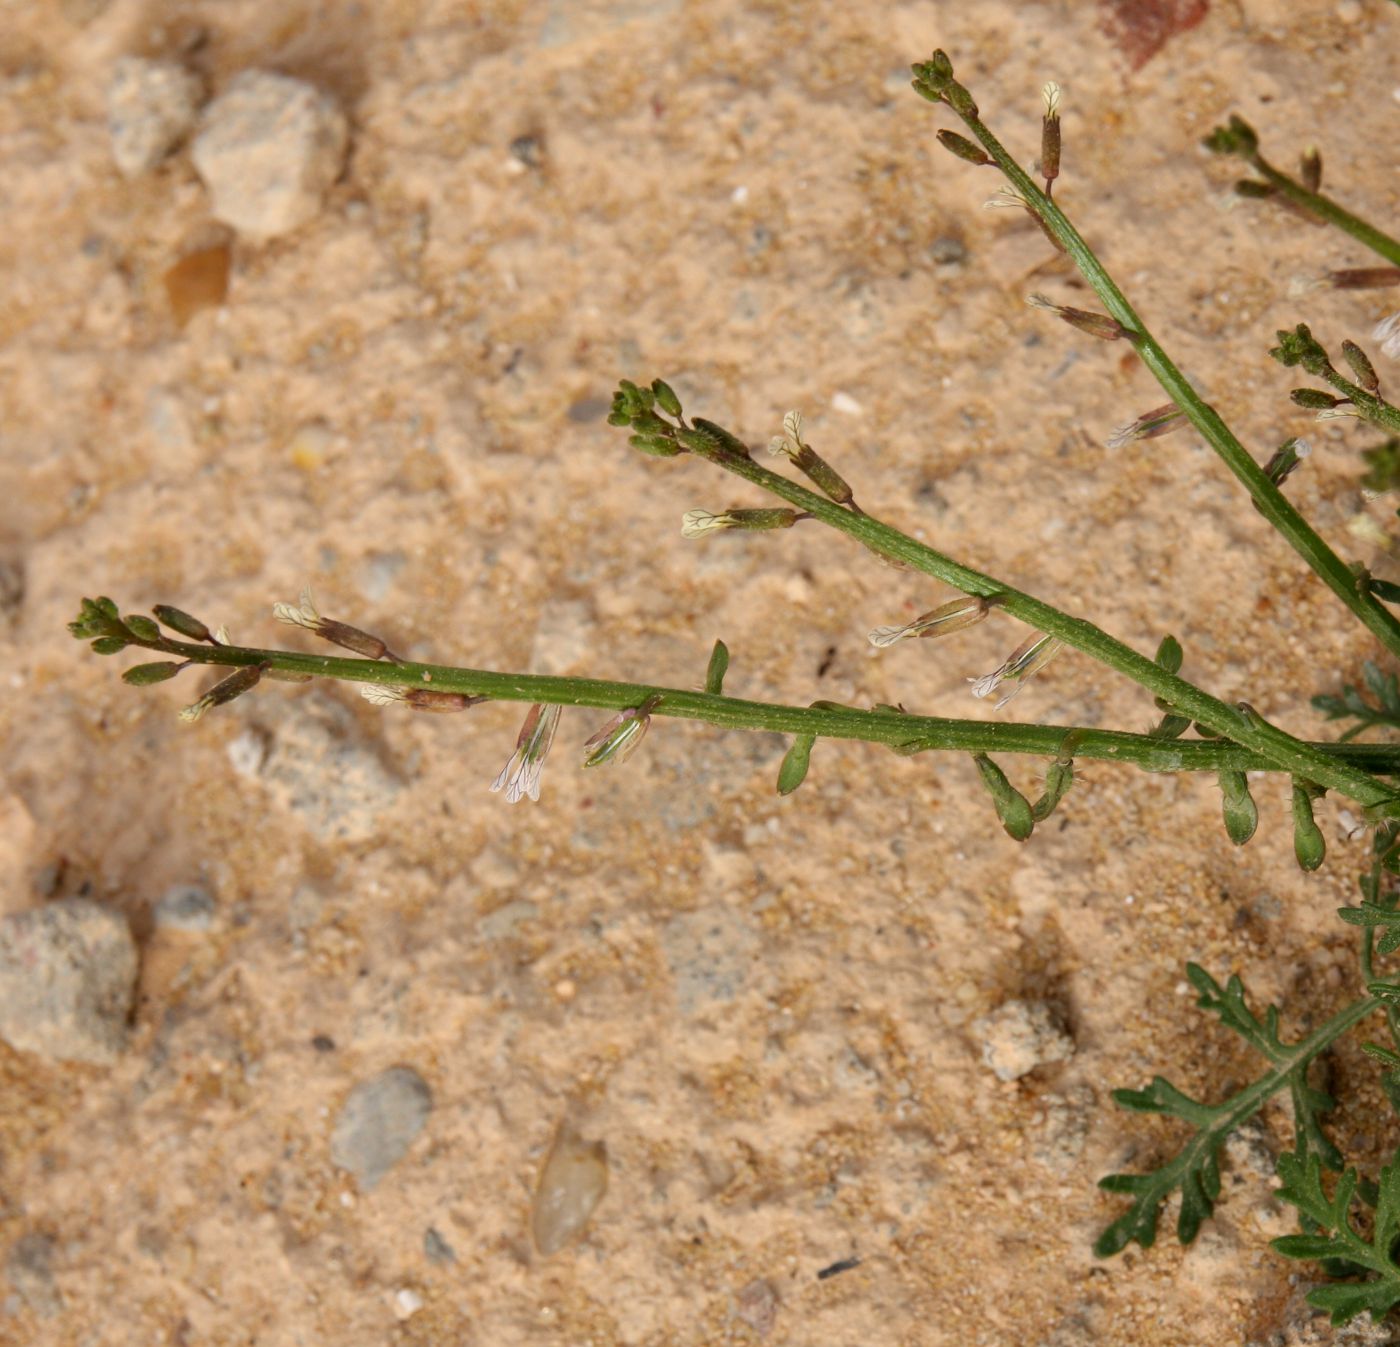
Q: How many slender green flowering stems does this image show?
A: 5